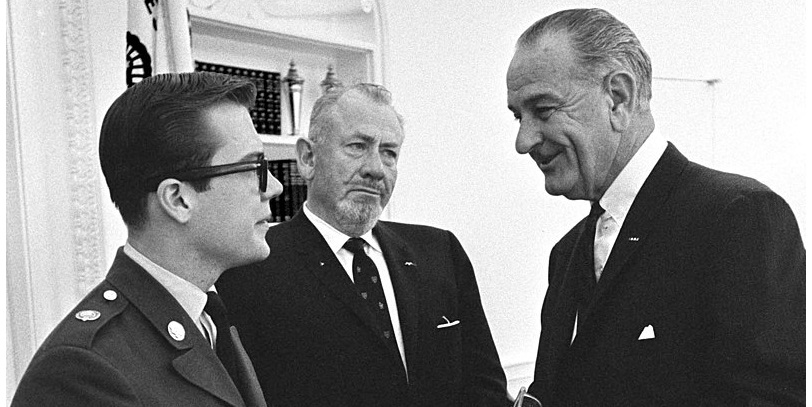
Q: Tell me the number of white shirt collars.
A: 3